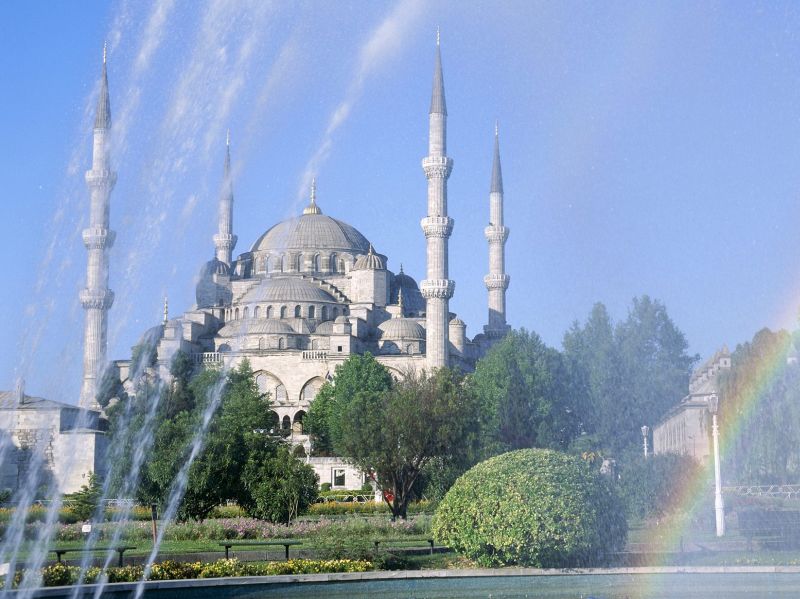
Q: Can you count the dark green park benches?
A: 3